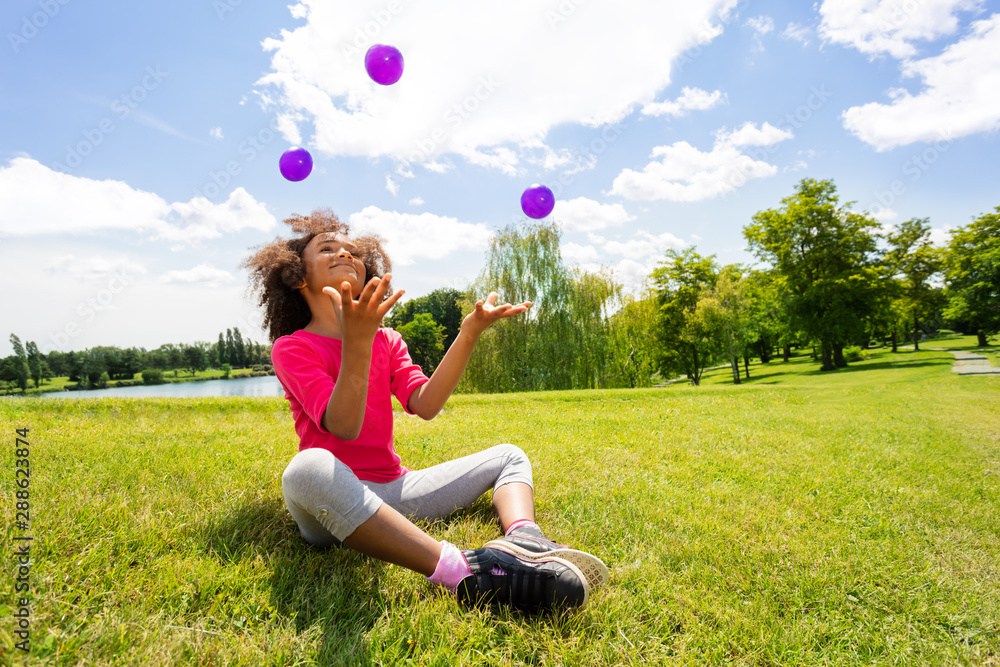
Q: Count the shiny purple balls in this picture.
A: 3